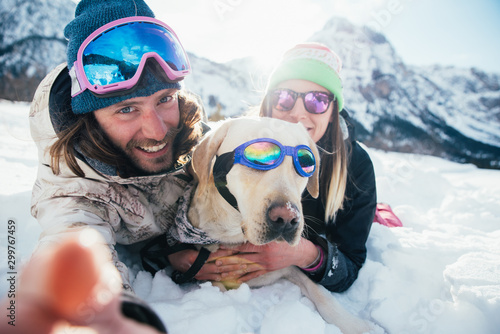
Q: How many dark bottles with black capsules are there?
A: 0